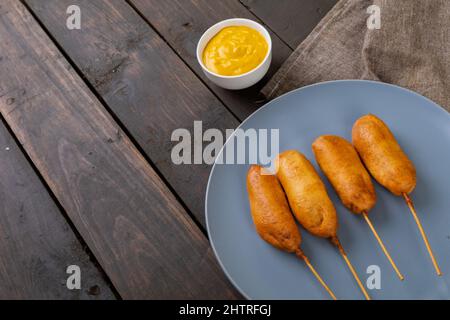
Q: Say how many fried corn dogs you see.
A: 4